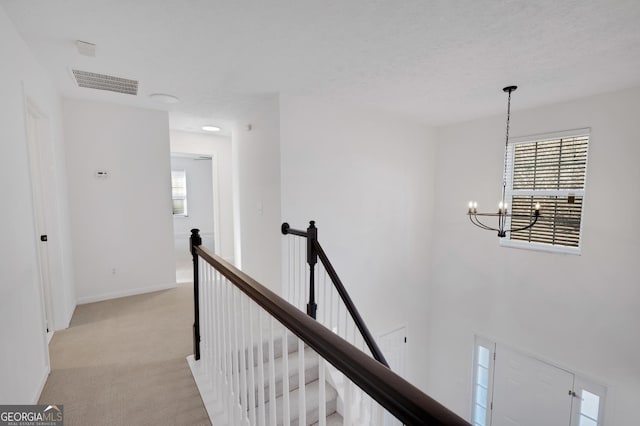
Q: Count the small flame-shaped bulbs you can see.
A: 5